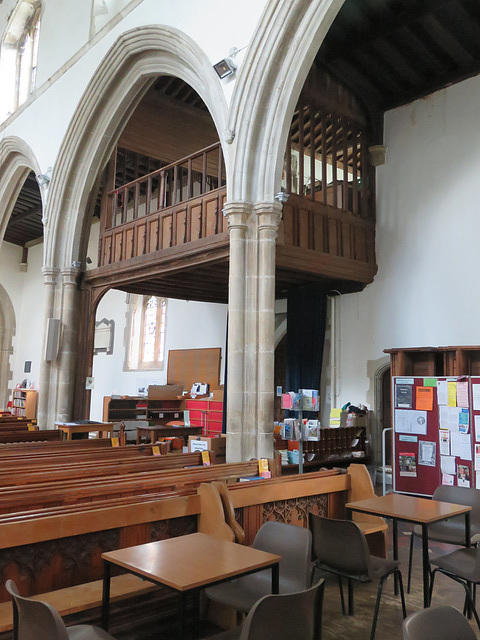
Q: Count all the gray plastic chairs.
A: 7